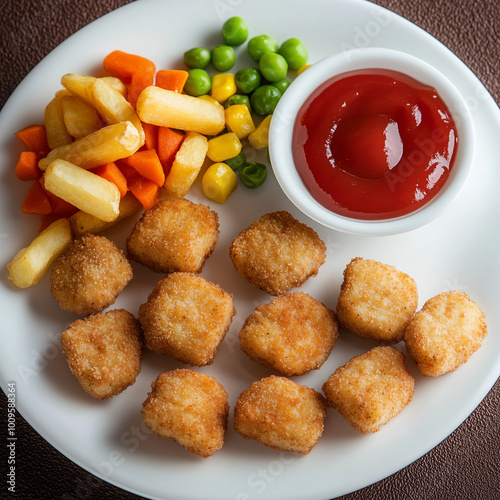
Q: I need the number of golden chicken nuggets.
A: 11